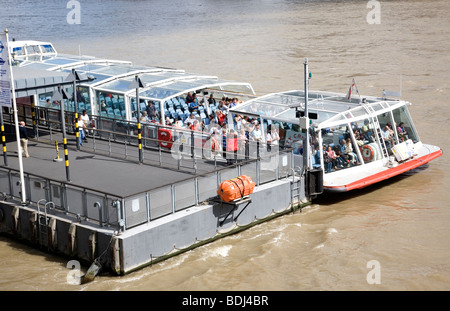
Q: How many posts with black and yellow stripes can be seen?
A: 5